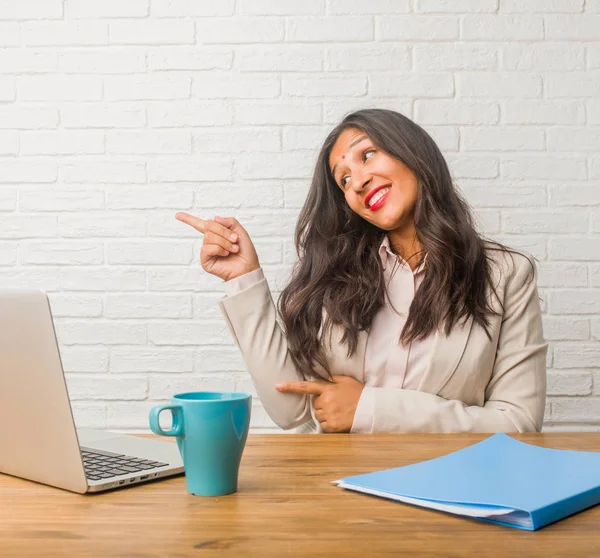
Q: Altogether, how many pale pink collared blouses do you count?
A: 1